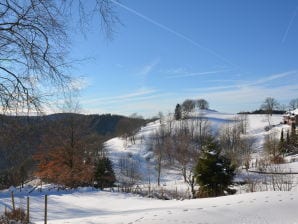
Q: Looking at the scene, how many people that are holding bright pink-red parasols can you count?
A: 0